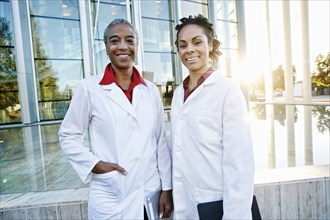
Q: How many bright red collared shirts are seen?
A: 1